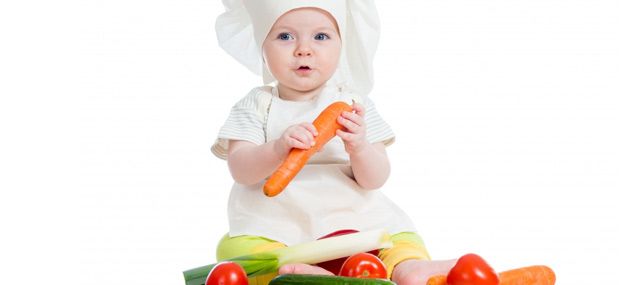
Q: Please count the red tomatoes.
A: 3